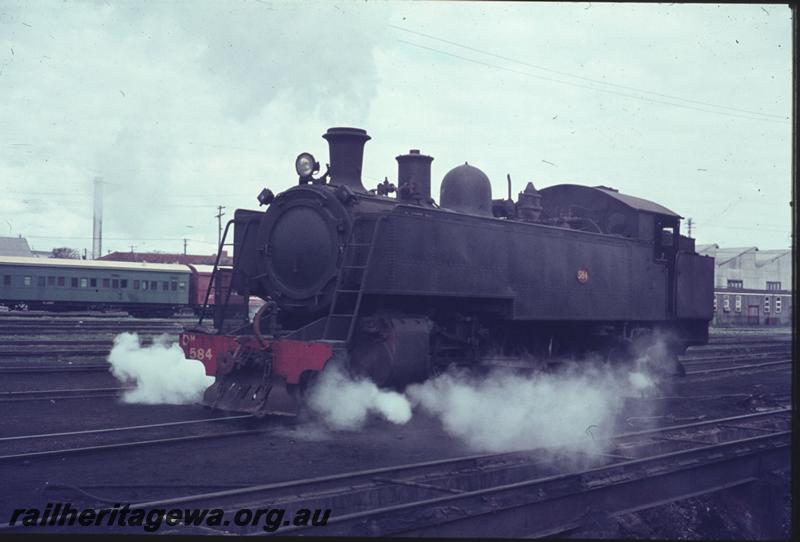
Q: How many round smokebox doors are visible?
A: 1